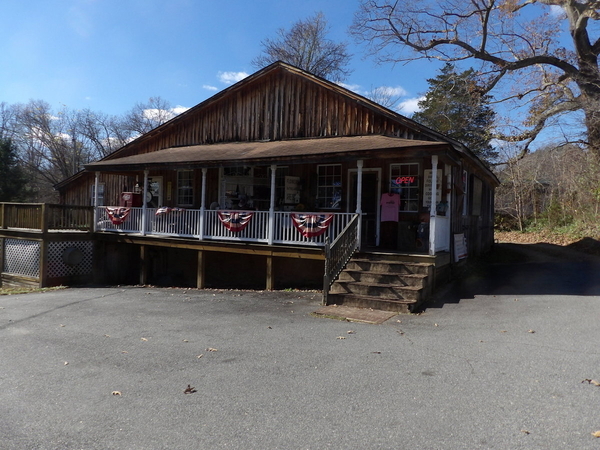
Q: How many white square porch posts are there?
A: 6